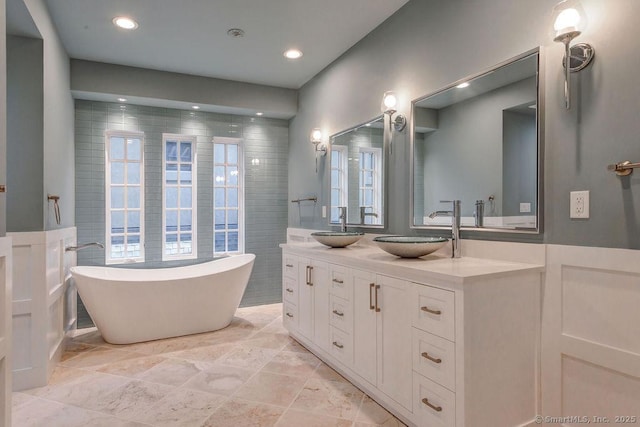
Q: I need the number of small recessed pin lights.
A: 3